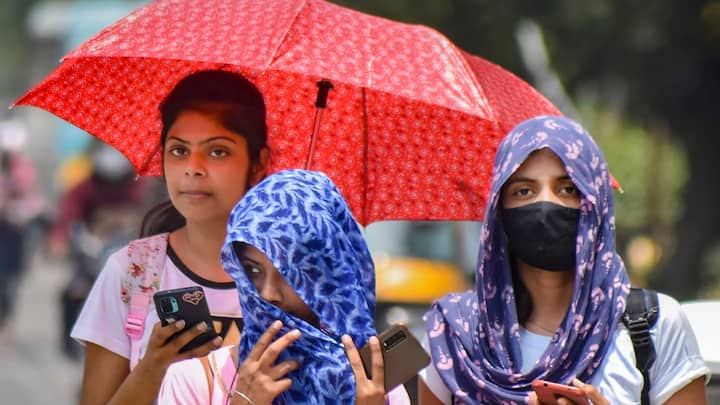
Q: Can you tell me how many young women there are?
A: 3